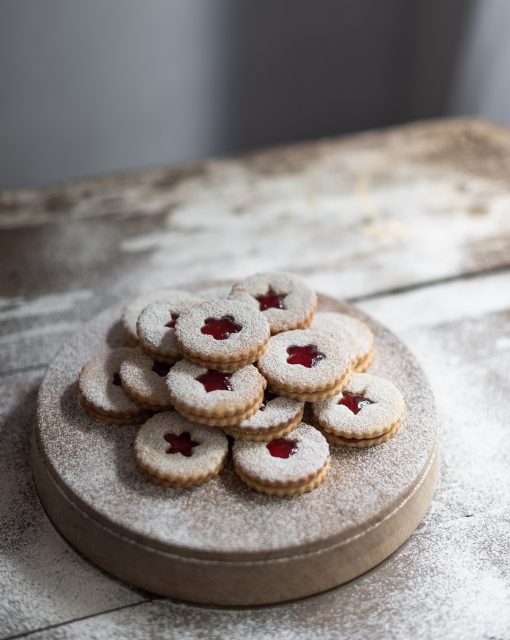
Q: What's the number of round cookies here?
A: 14